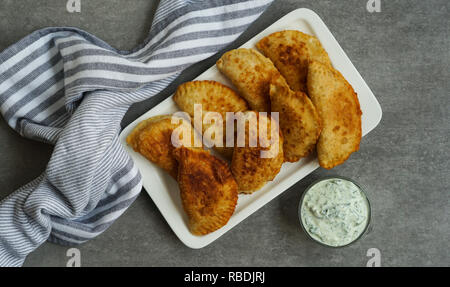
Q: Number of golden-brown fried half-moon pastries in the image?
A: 8